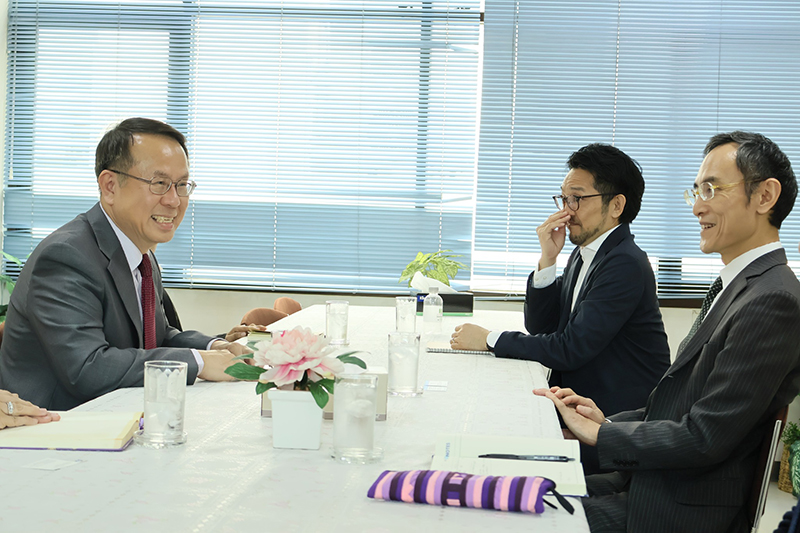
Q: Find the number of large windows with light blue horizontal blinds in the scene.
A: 2